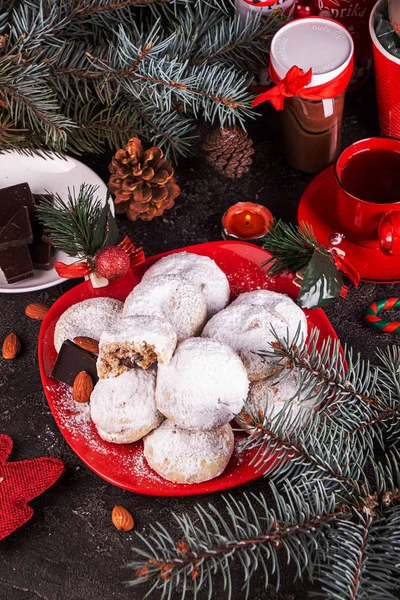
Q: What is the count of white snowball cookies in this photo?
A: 10